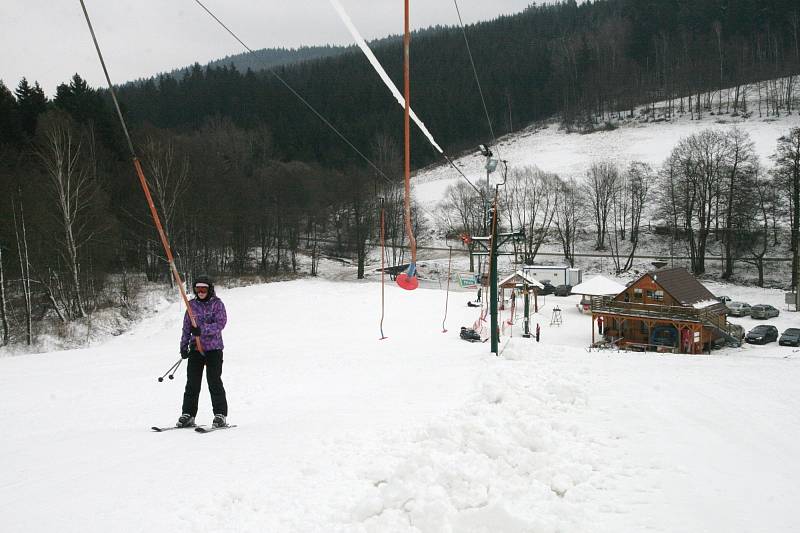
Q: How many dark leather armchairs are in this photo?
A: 0